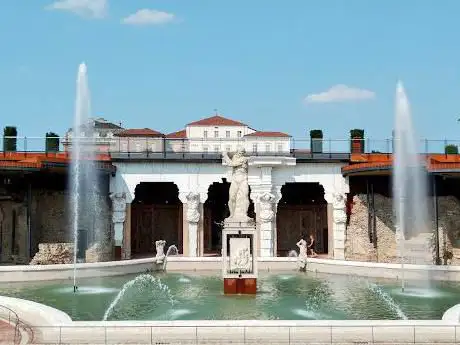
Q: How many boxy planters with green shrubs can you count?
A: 5